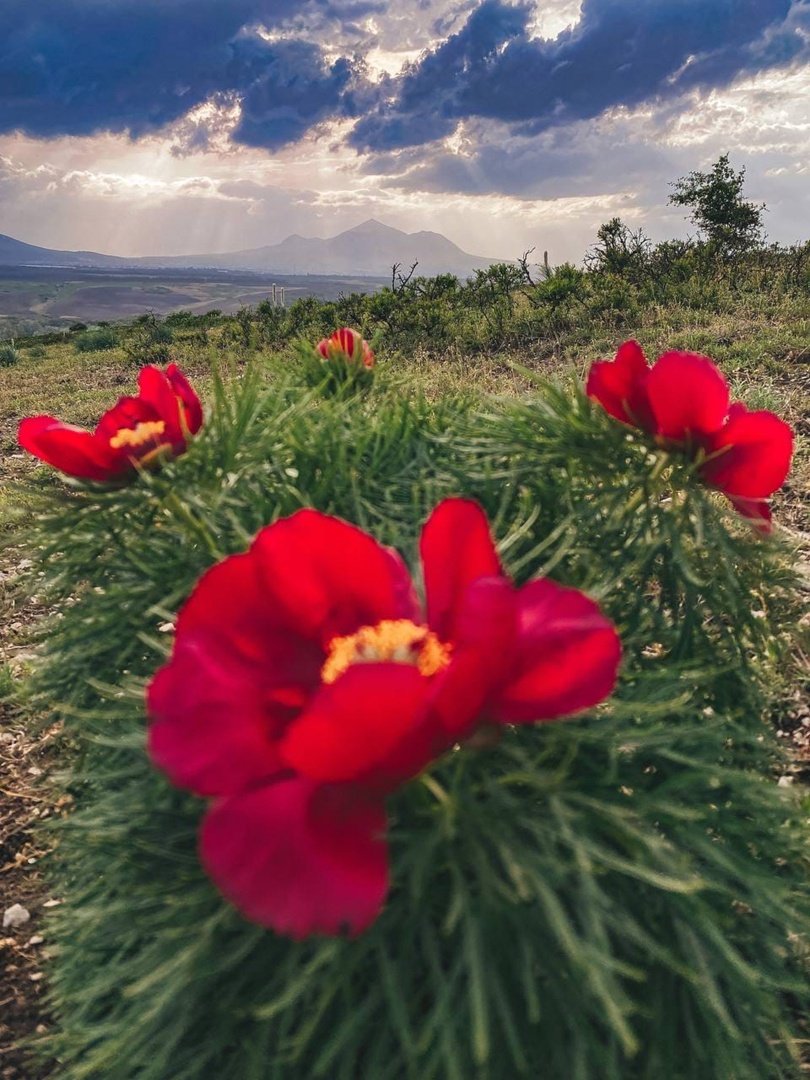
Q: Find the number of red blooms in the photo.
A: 4